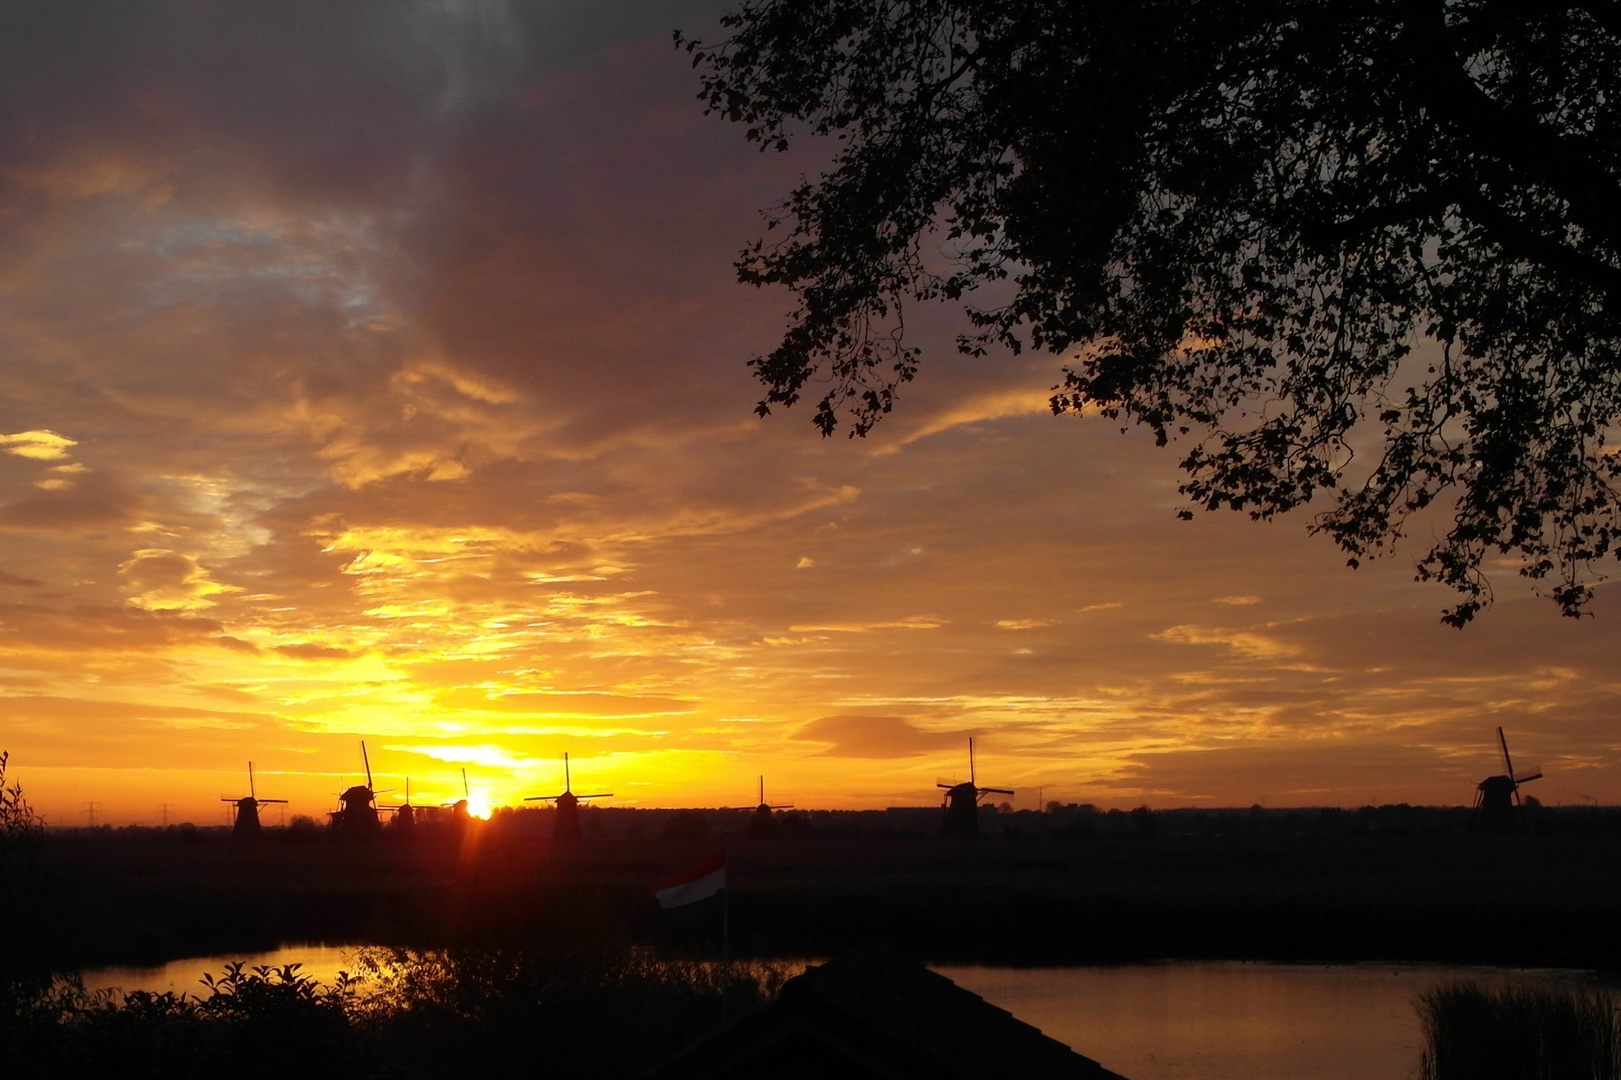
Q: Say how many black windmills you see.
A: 8